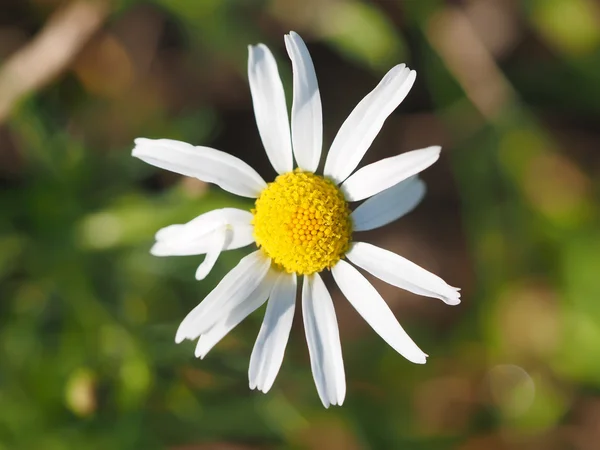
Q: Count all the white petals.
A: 13